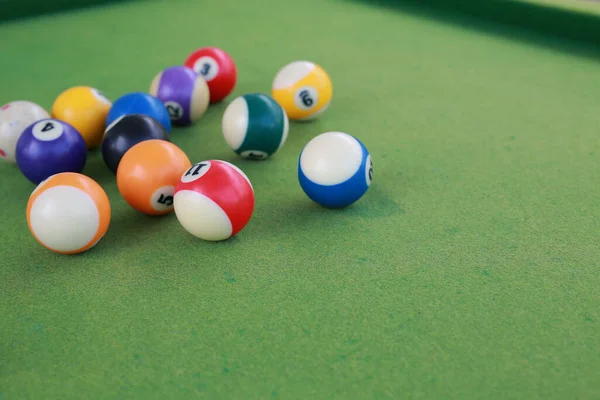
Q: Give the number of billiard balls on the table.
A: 13